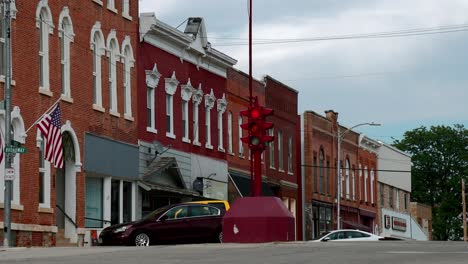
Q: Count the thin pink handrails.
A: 0